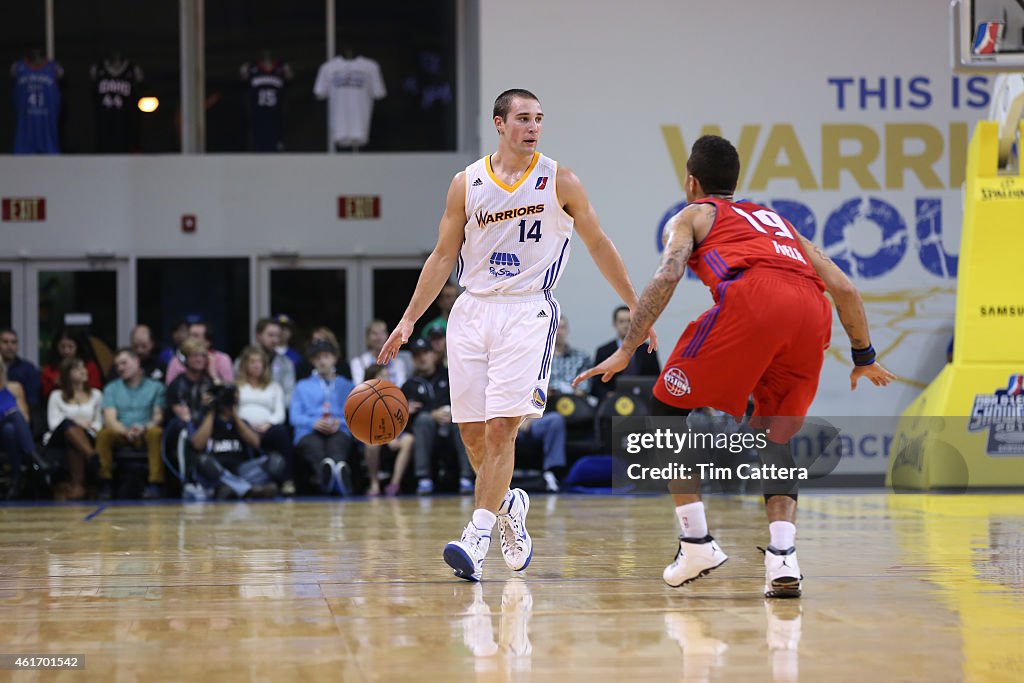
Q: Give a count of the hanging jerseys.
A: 4